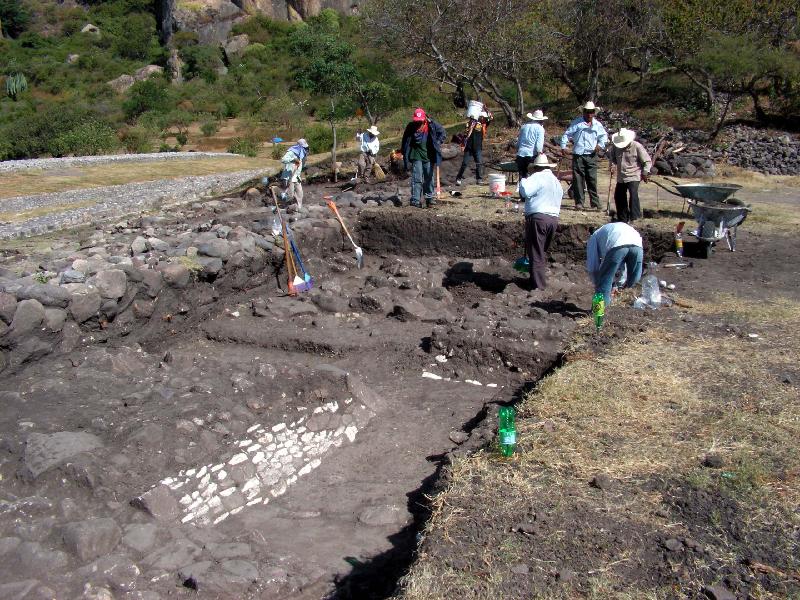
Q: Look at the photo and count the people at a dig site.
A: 9